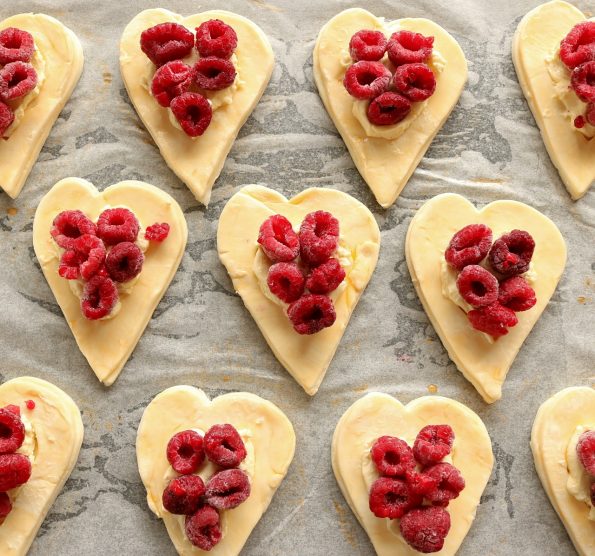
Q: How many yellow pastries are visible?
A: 11